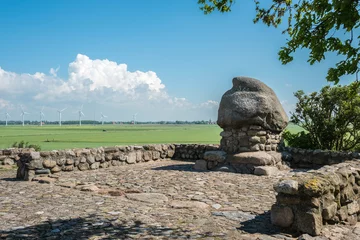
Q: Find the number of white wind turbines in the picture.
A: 7